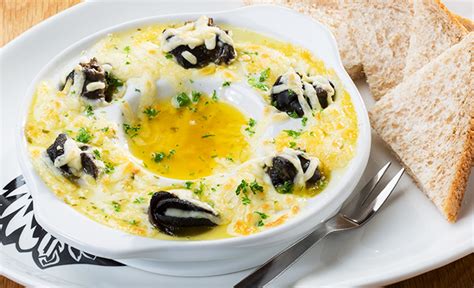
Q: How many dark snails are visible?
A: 6